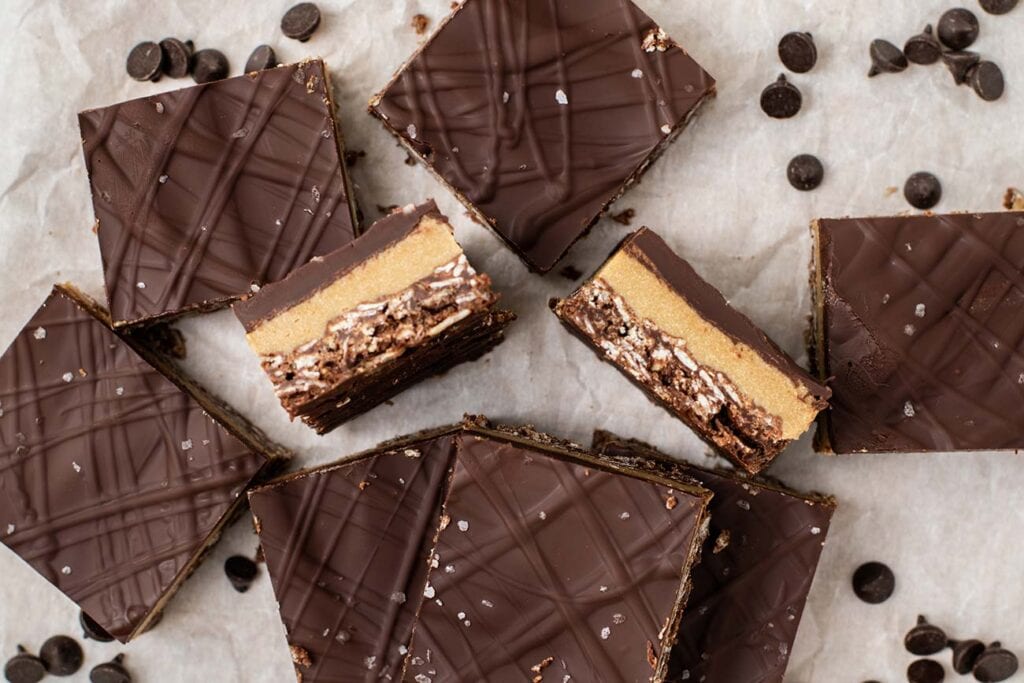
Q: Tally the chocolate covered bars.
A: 9